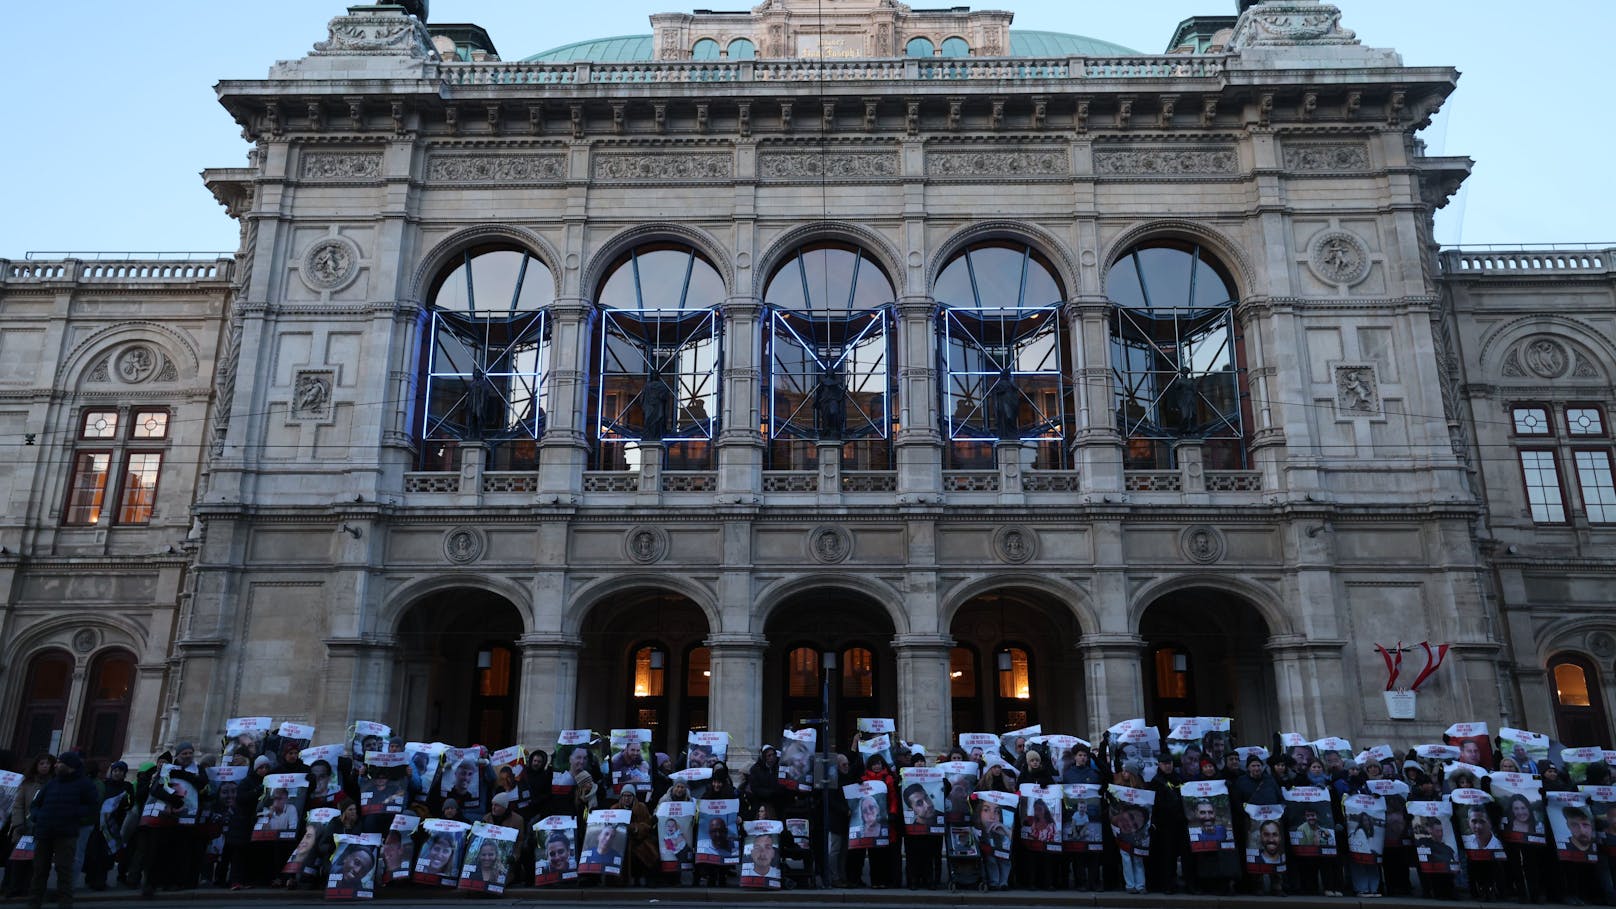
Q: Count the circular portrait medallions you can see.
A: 5